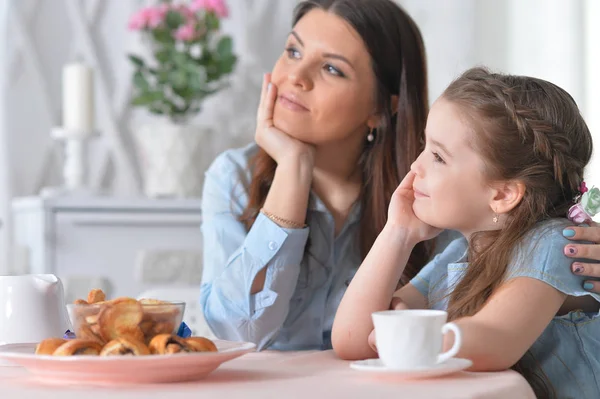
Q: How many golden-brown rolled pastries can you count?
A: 5